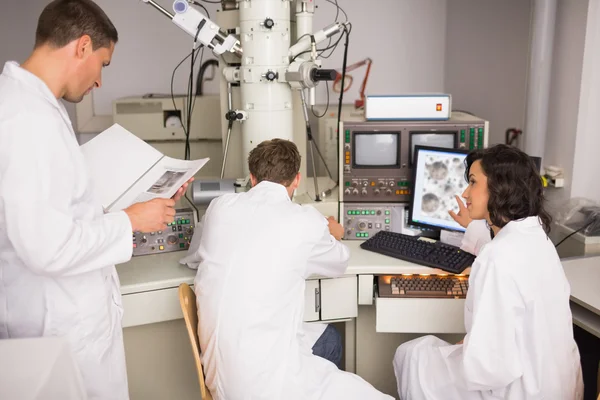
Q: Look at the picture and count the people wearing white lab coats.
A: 3